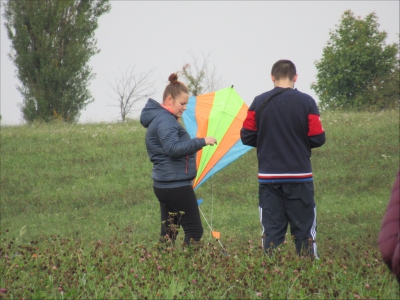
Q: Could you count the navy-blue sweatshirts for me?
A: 1